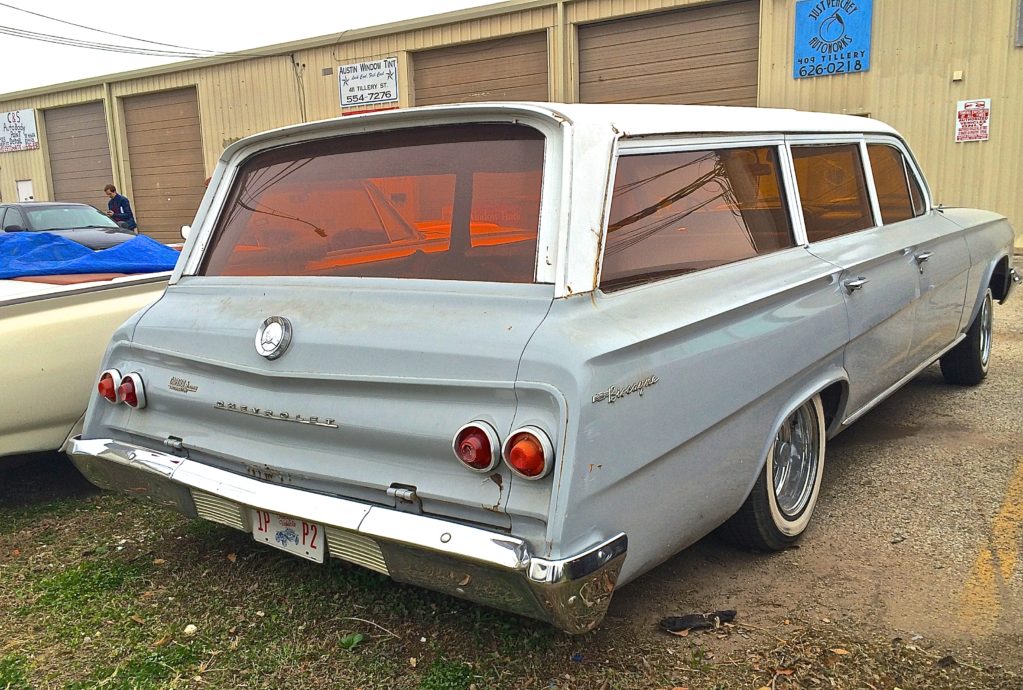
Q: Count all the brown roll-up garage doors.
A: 4